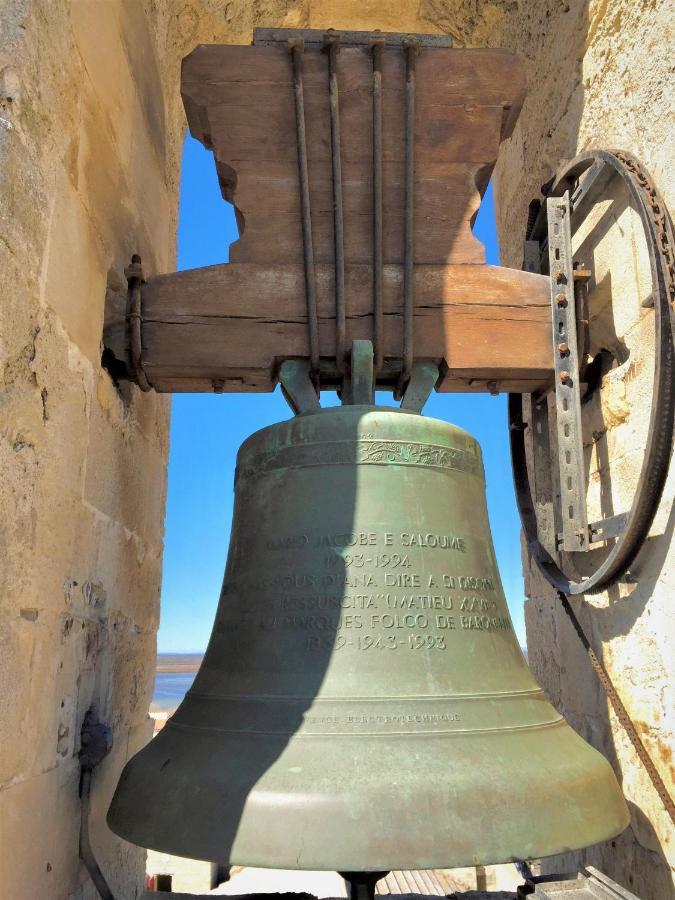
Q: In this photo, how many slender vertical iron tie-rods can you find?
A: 4